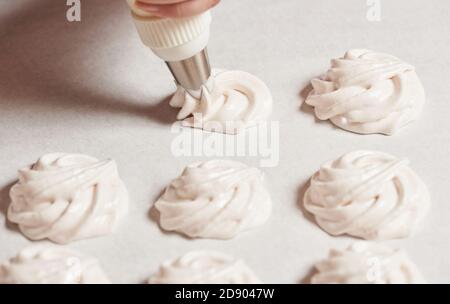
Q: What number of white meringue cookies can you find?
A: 8